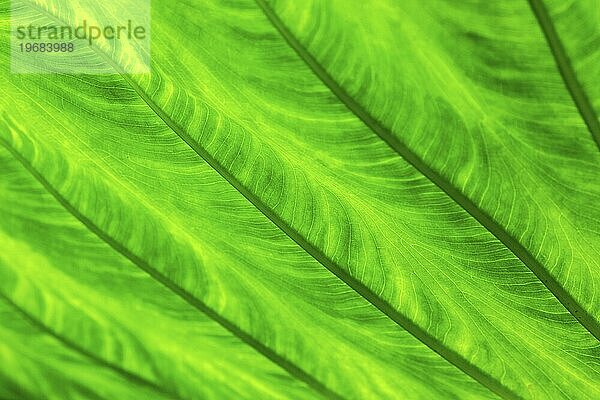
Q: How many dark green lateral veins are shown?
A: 5